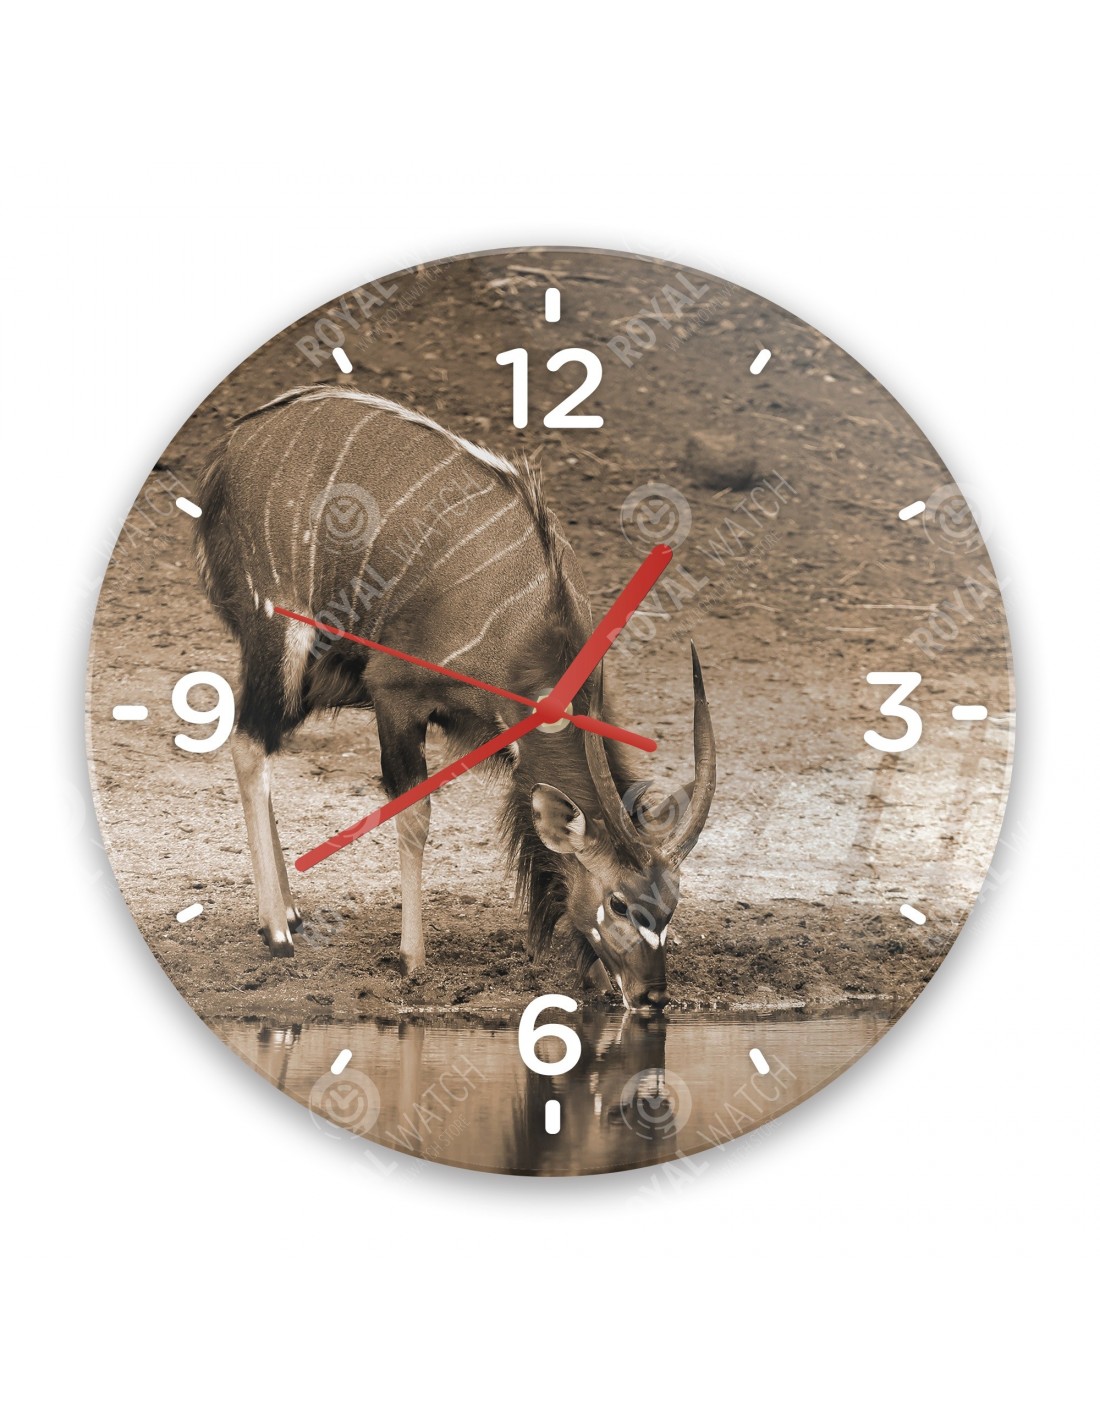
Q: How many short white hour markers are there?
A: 12